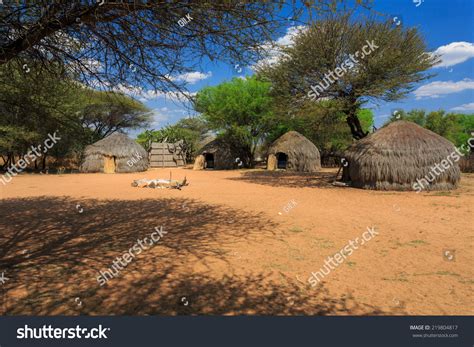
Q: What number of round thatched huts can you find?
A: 4